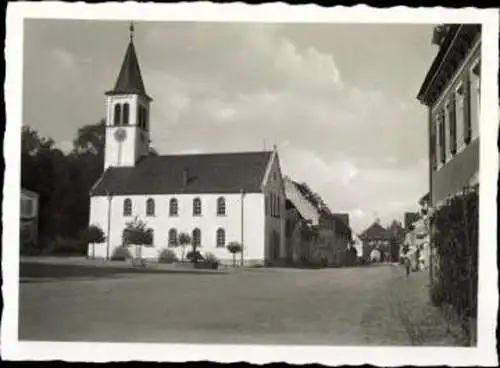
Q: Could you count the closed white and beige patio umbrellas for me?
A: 0